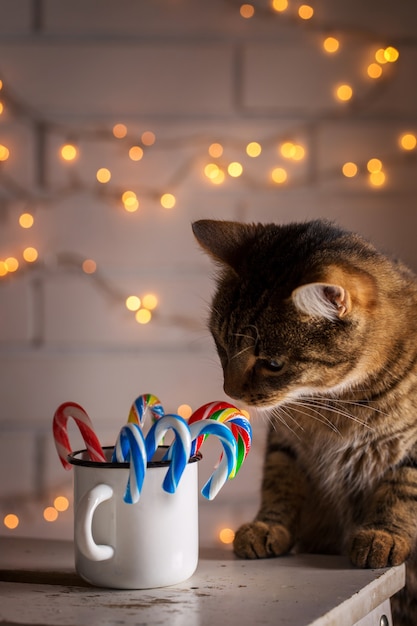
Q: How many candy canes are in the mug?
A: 7